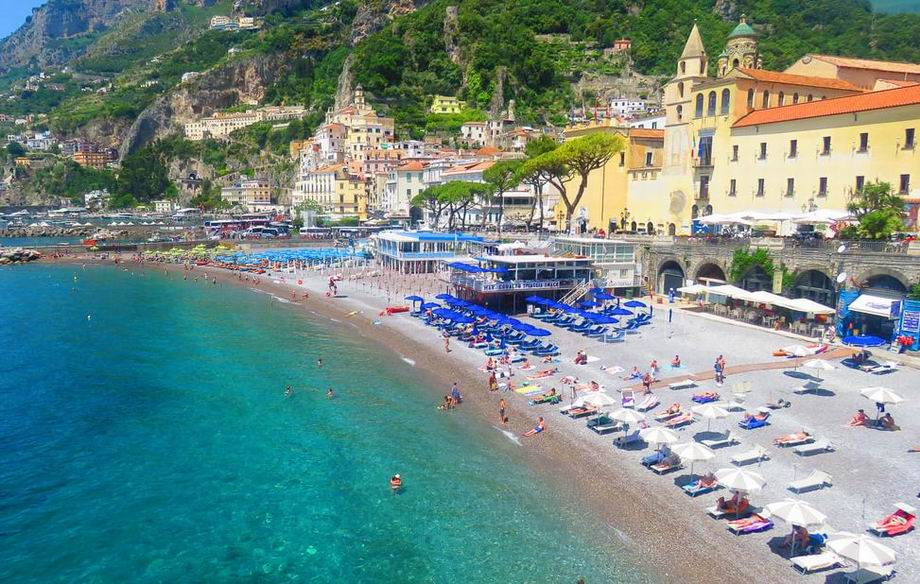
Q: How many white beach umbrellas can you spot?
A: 11